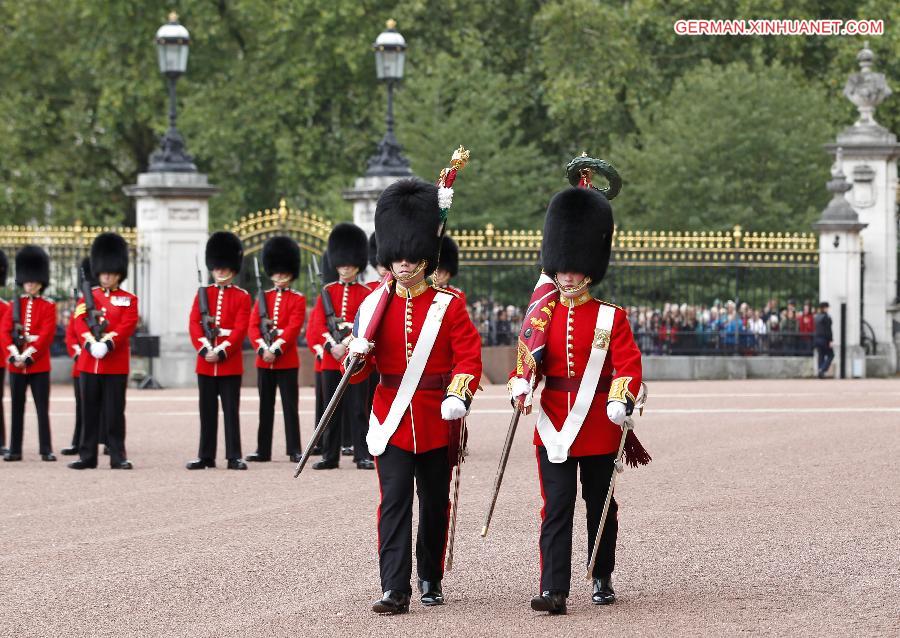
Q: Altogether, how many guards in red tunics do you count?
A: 12